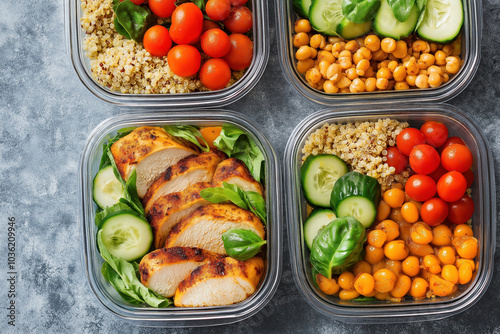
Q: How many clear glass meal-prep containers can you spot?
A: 4